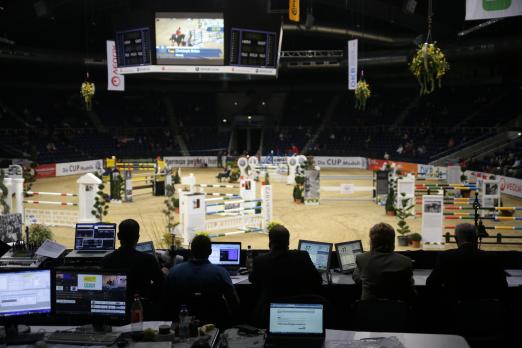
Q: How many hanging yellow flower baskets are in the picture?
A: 3